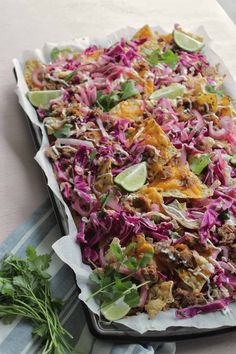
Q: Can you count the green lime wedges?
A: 5